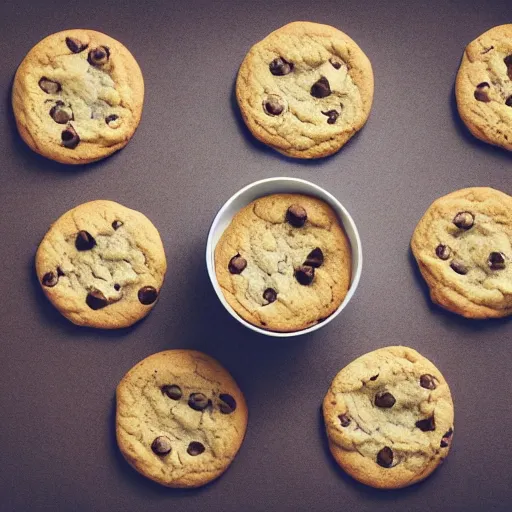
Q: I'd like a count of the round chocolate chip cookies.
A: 8